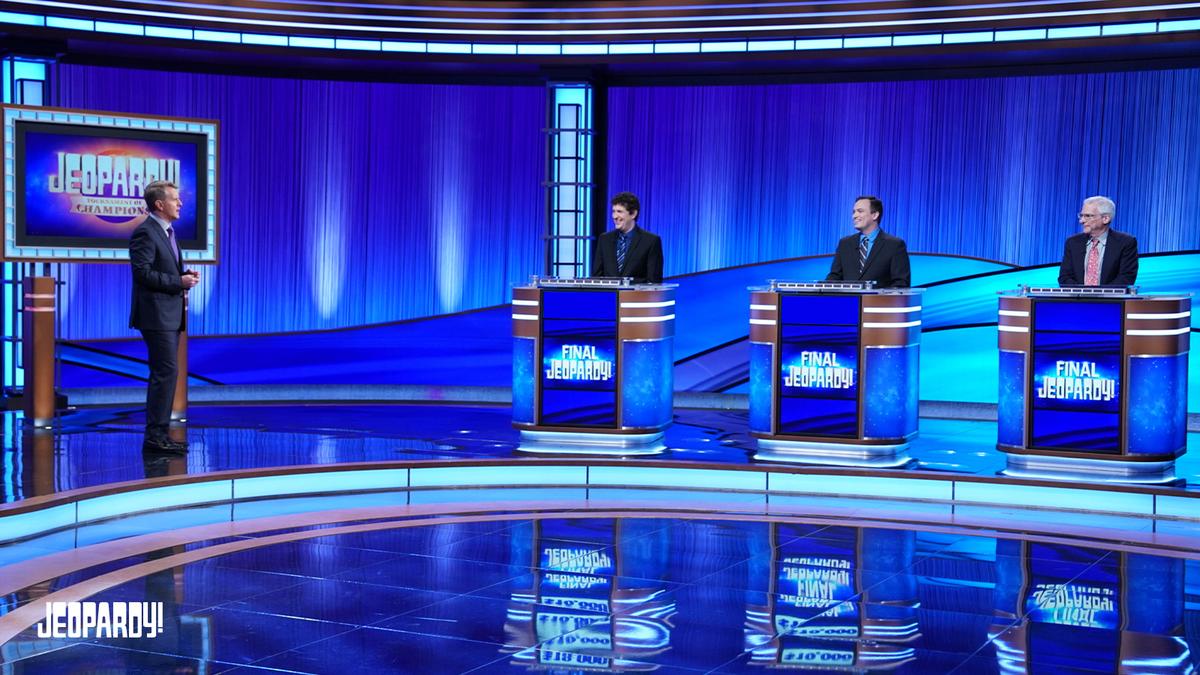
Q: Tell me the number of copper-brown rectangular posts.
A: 2